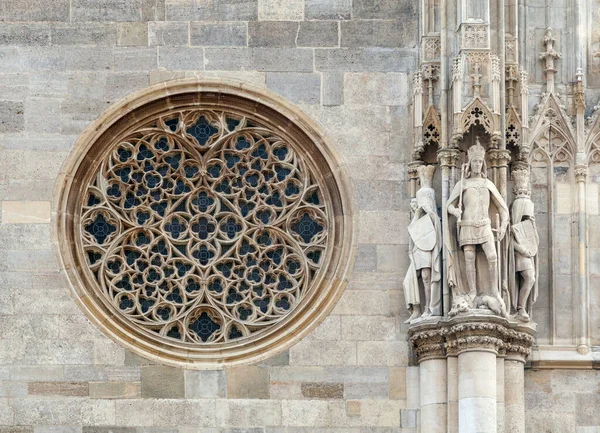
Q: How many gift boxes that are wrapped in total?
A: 0